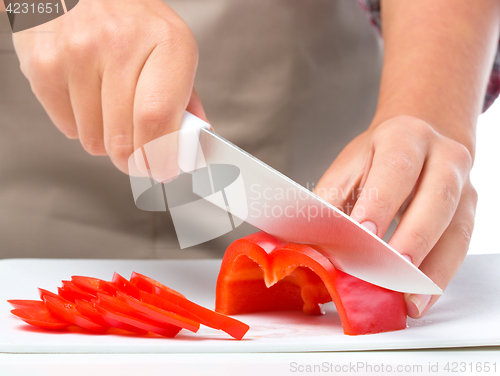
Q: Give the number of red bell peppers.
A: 1